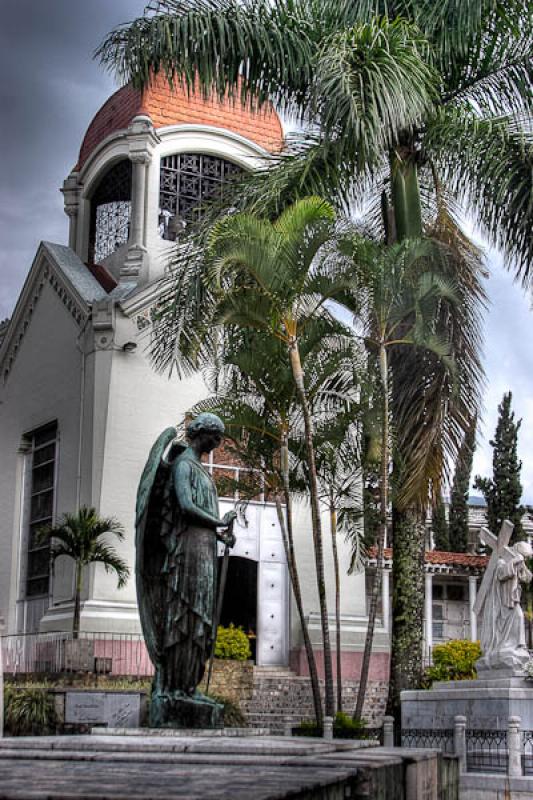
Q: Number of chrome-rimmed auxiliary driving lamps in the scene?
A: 0